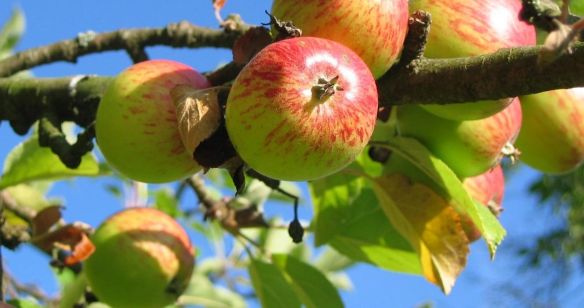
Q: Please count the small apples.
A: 8